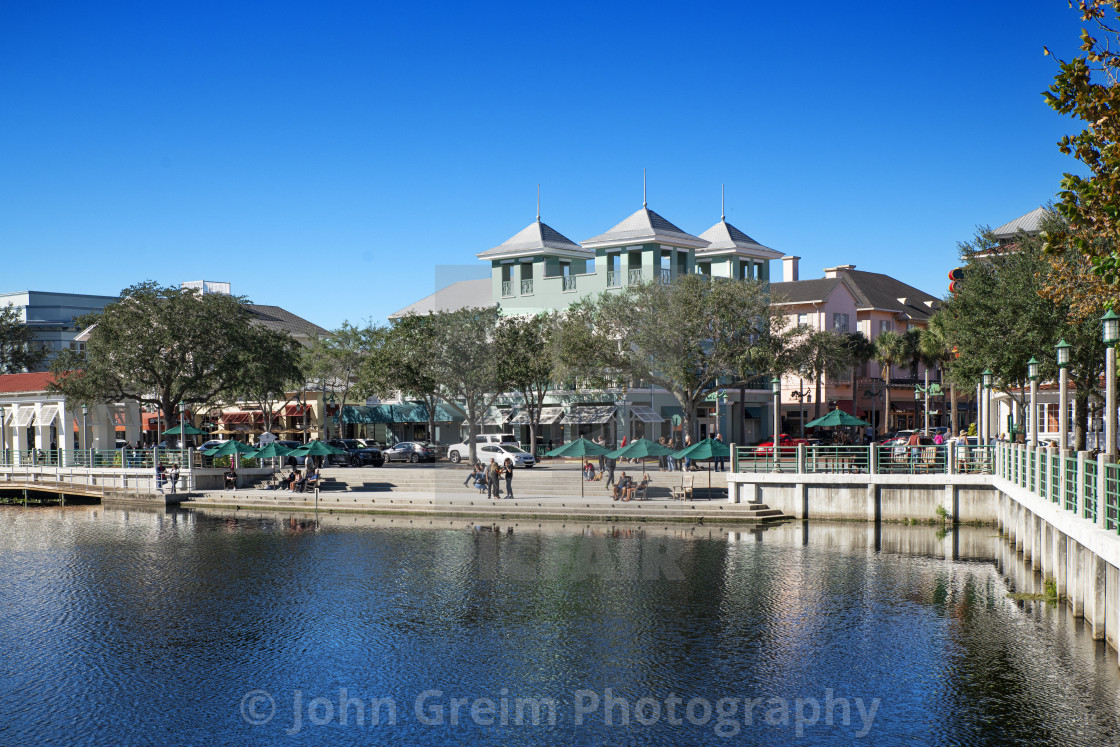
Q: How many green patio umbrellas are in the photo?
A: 8